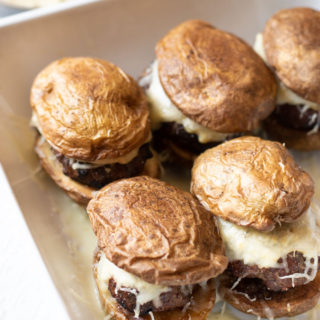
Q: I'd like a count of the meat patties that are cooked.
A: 5